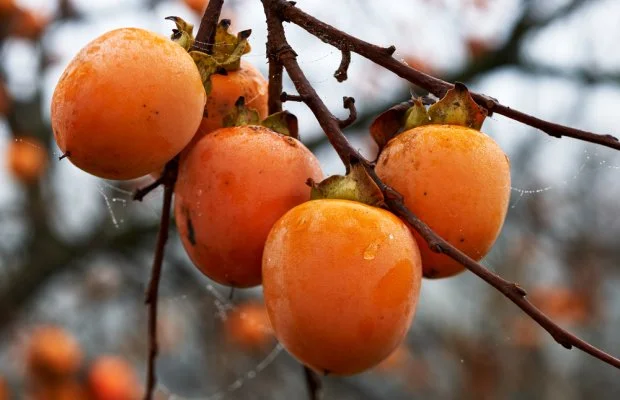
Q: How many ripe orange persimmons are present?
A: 5